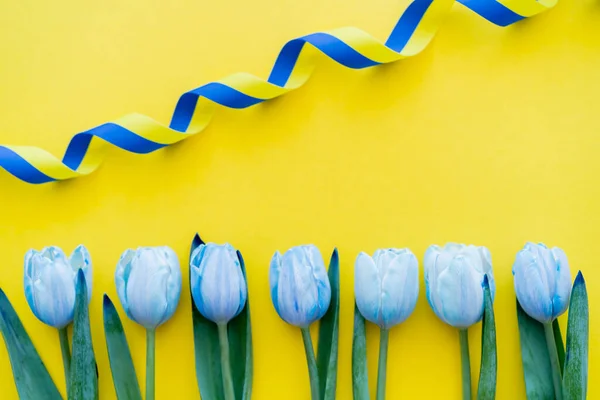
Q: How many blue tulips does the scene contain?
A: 7